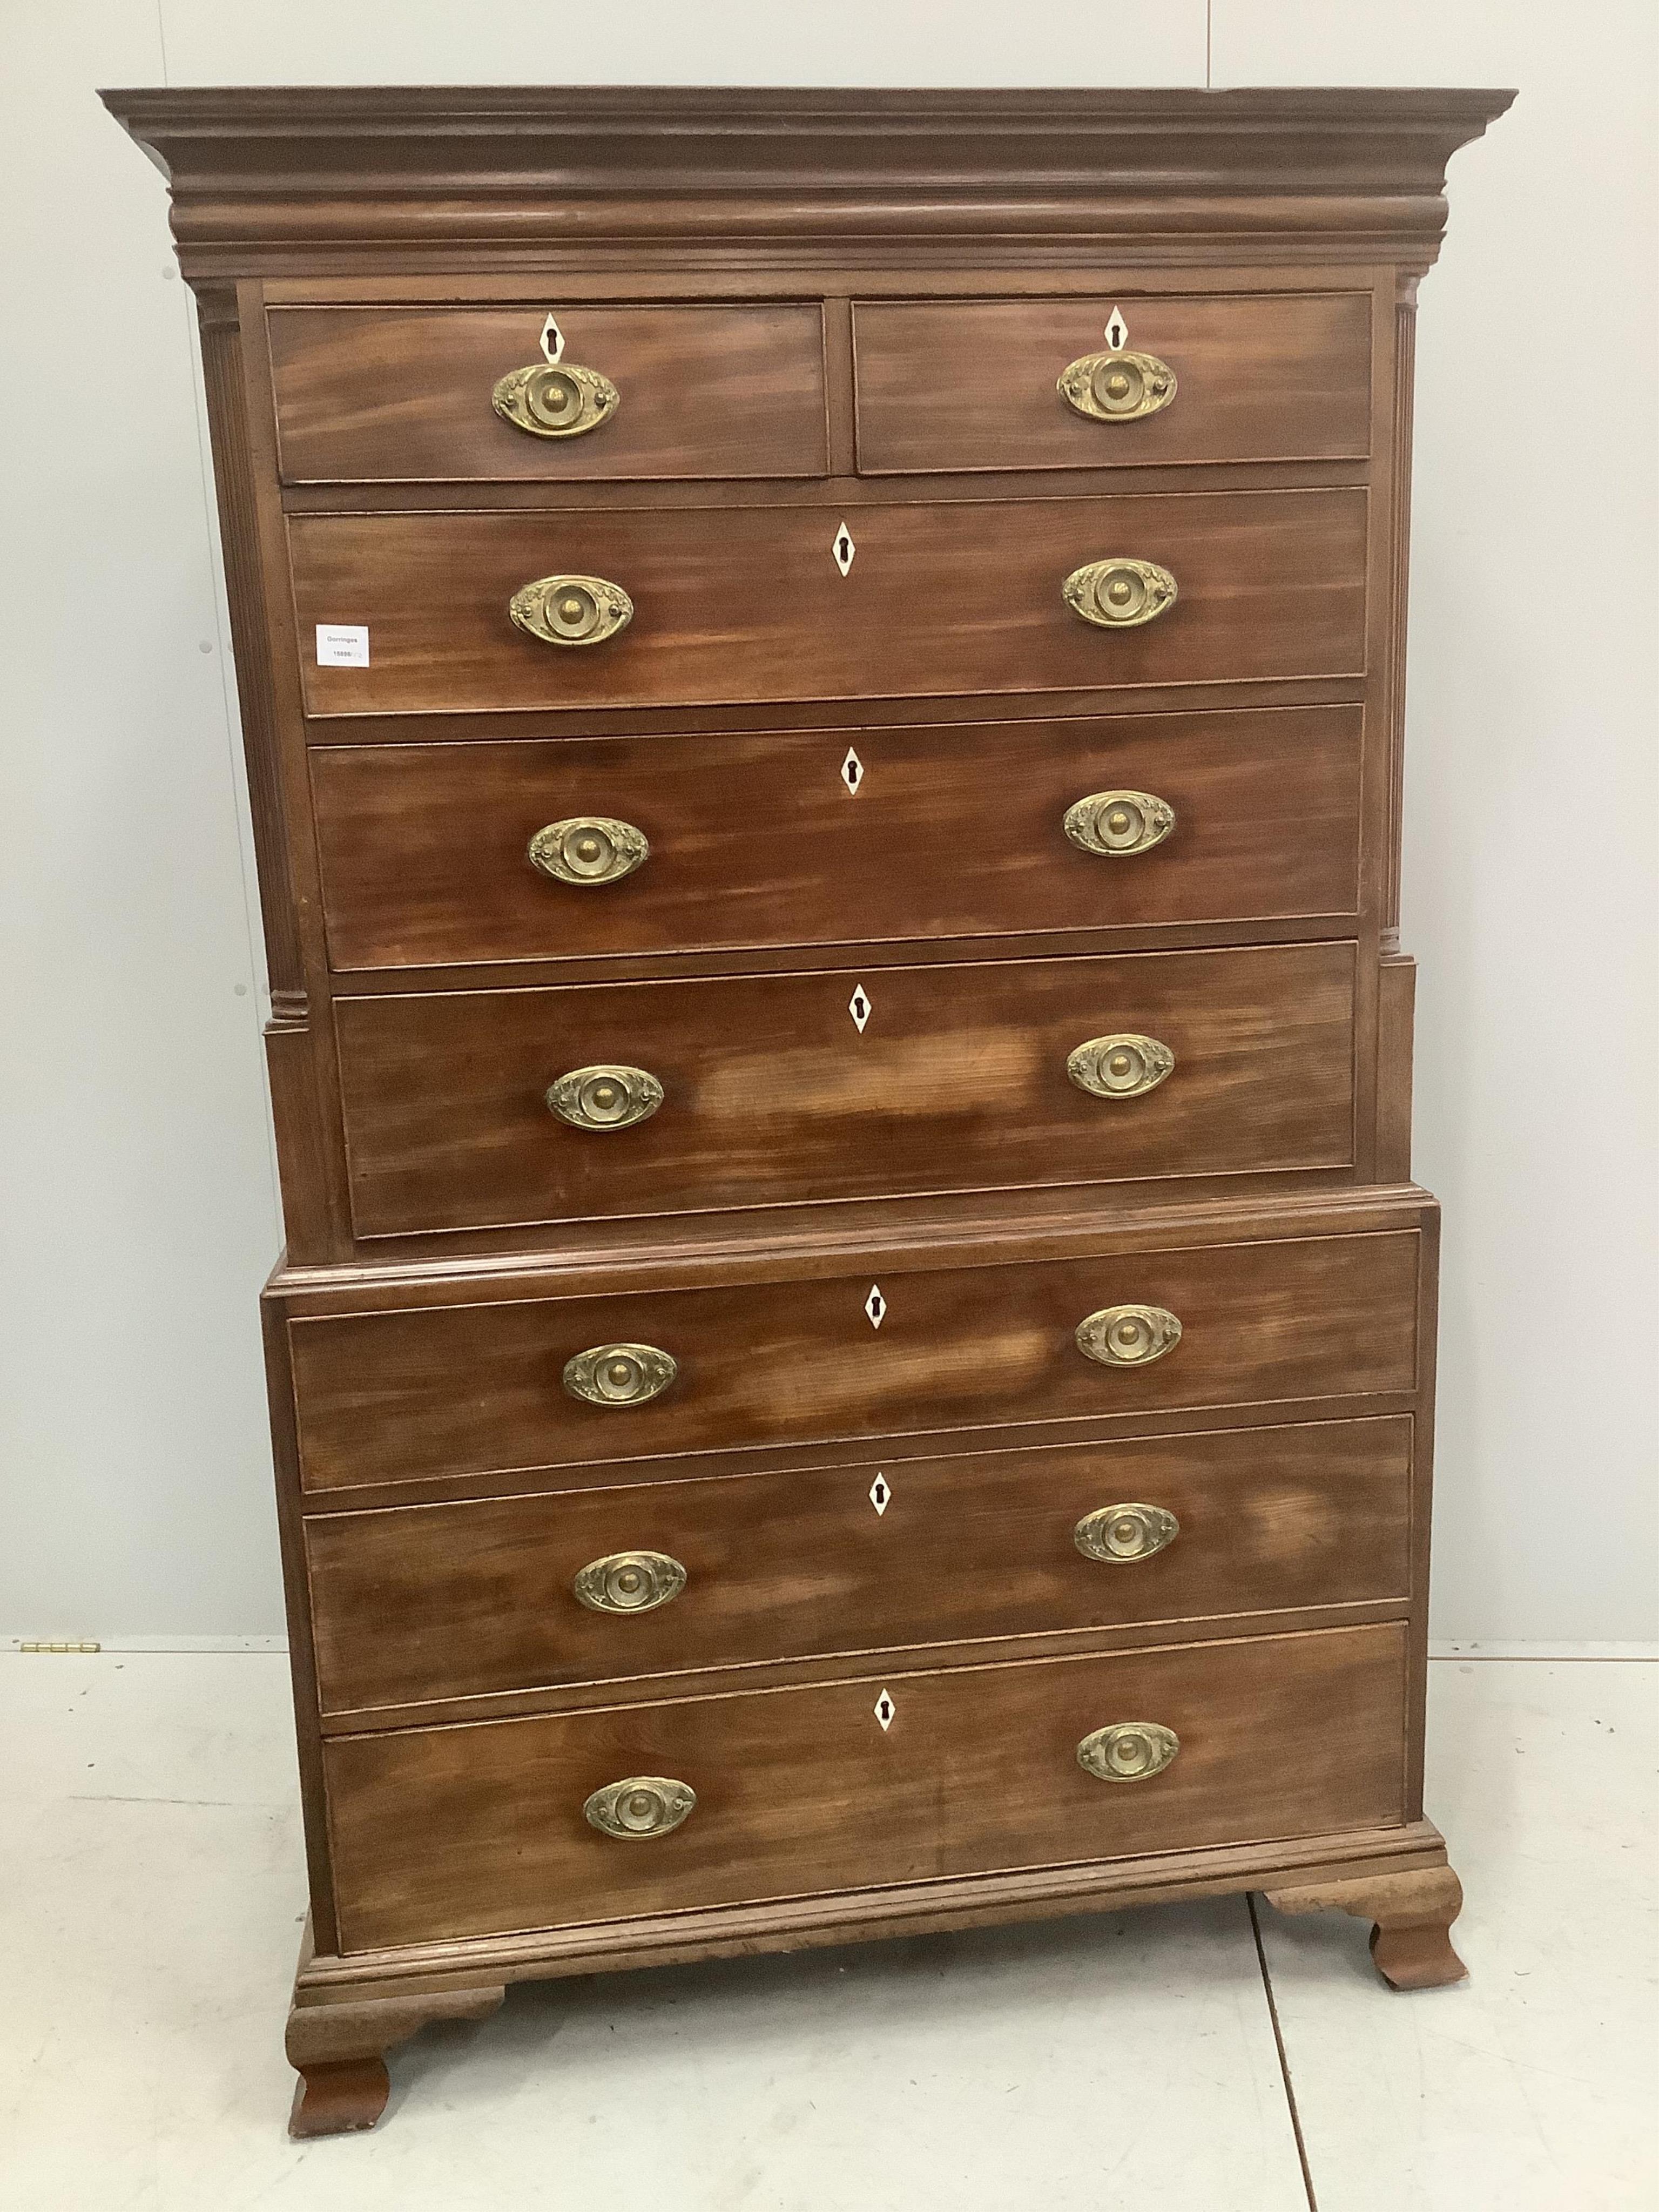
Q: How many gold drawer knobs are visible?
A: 14